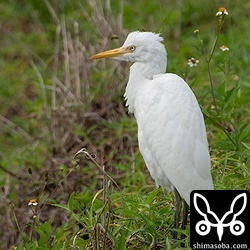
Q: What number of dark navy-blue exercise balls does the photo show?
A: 0